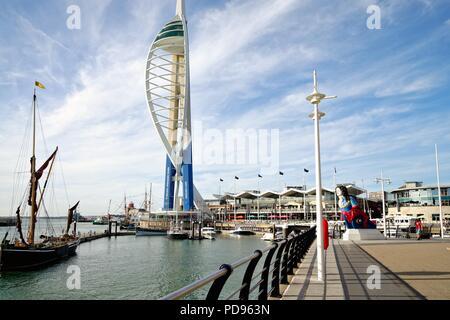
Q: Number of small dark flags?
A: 5